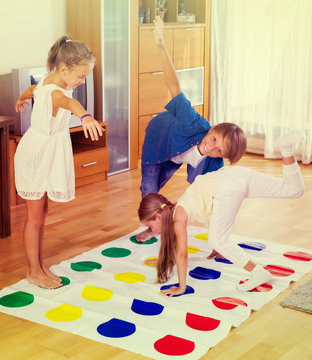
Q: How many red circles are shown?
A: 6